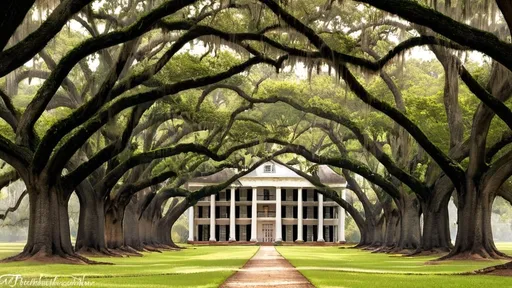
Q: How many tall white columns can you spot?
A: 8